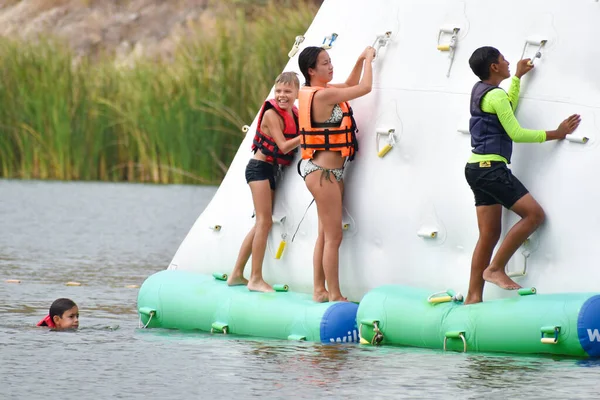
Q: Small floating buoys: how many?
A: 3